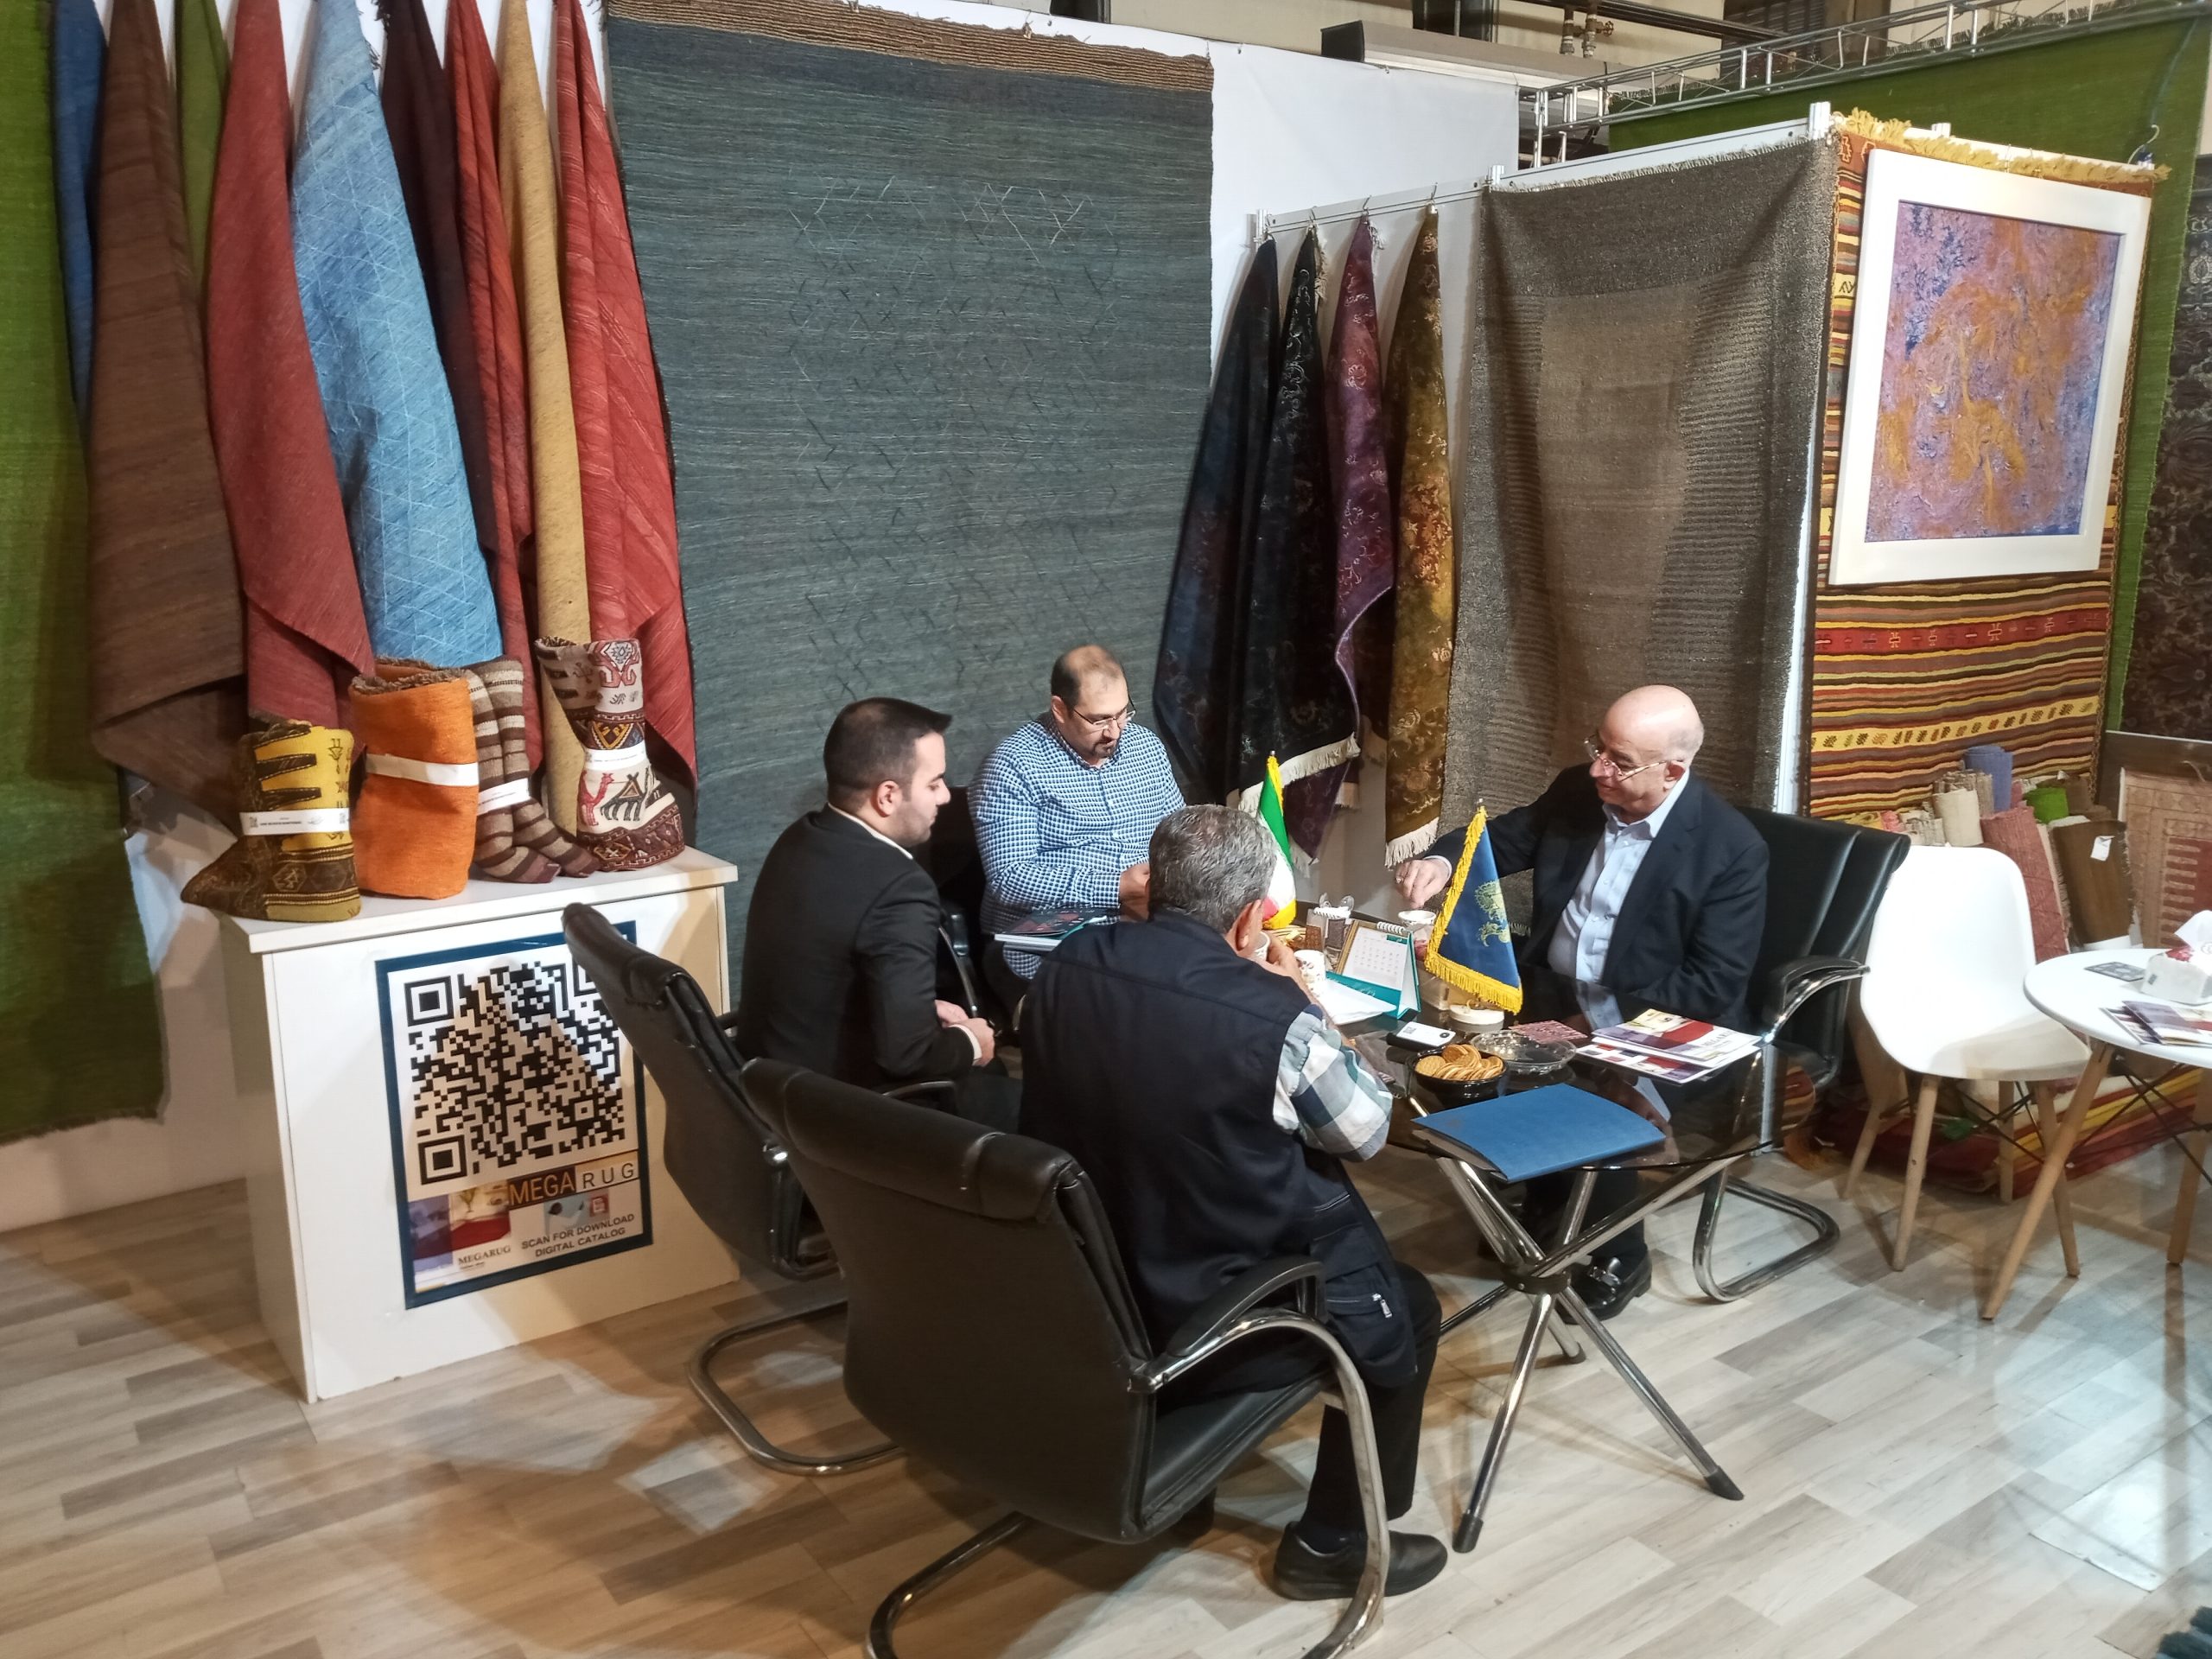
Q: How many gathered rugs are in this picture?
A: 13